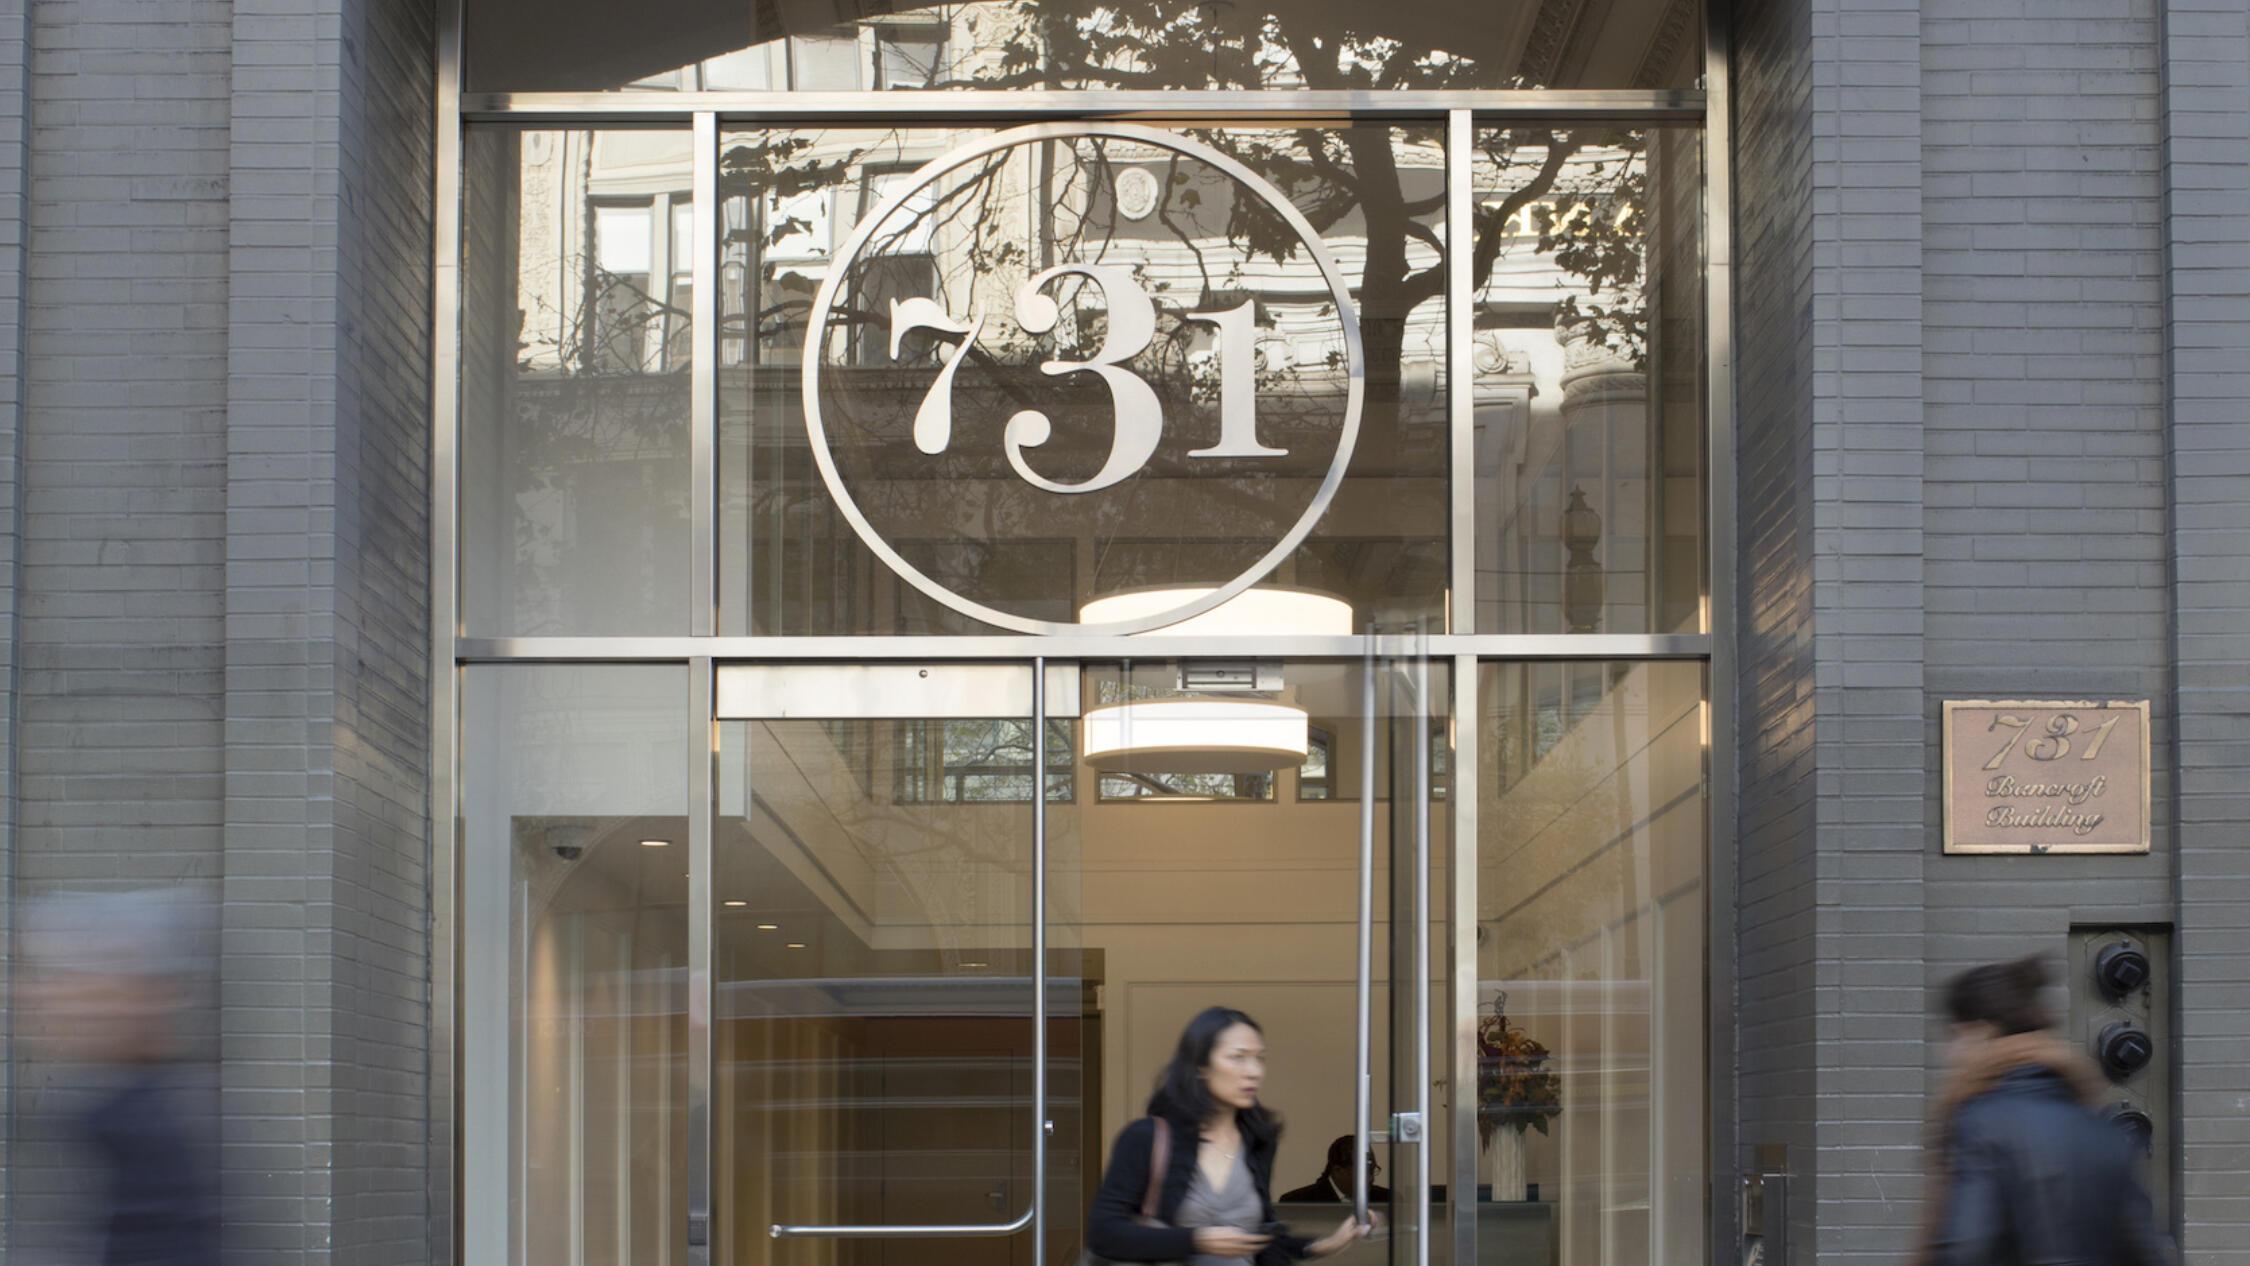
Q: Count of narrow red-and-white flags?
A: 0